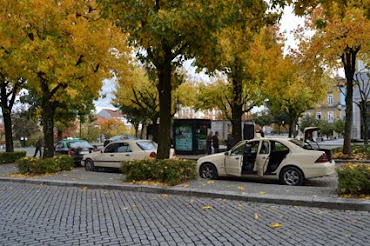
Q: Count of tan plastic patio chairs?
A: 0